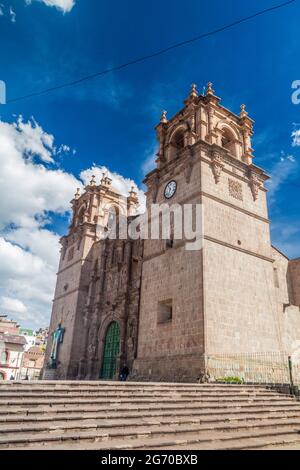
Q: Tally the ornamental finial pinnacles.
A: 8